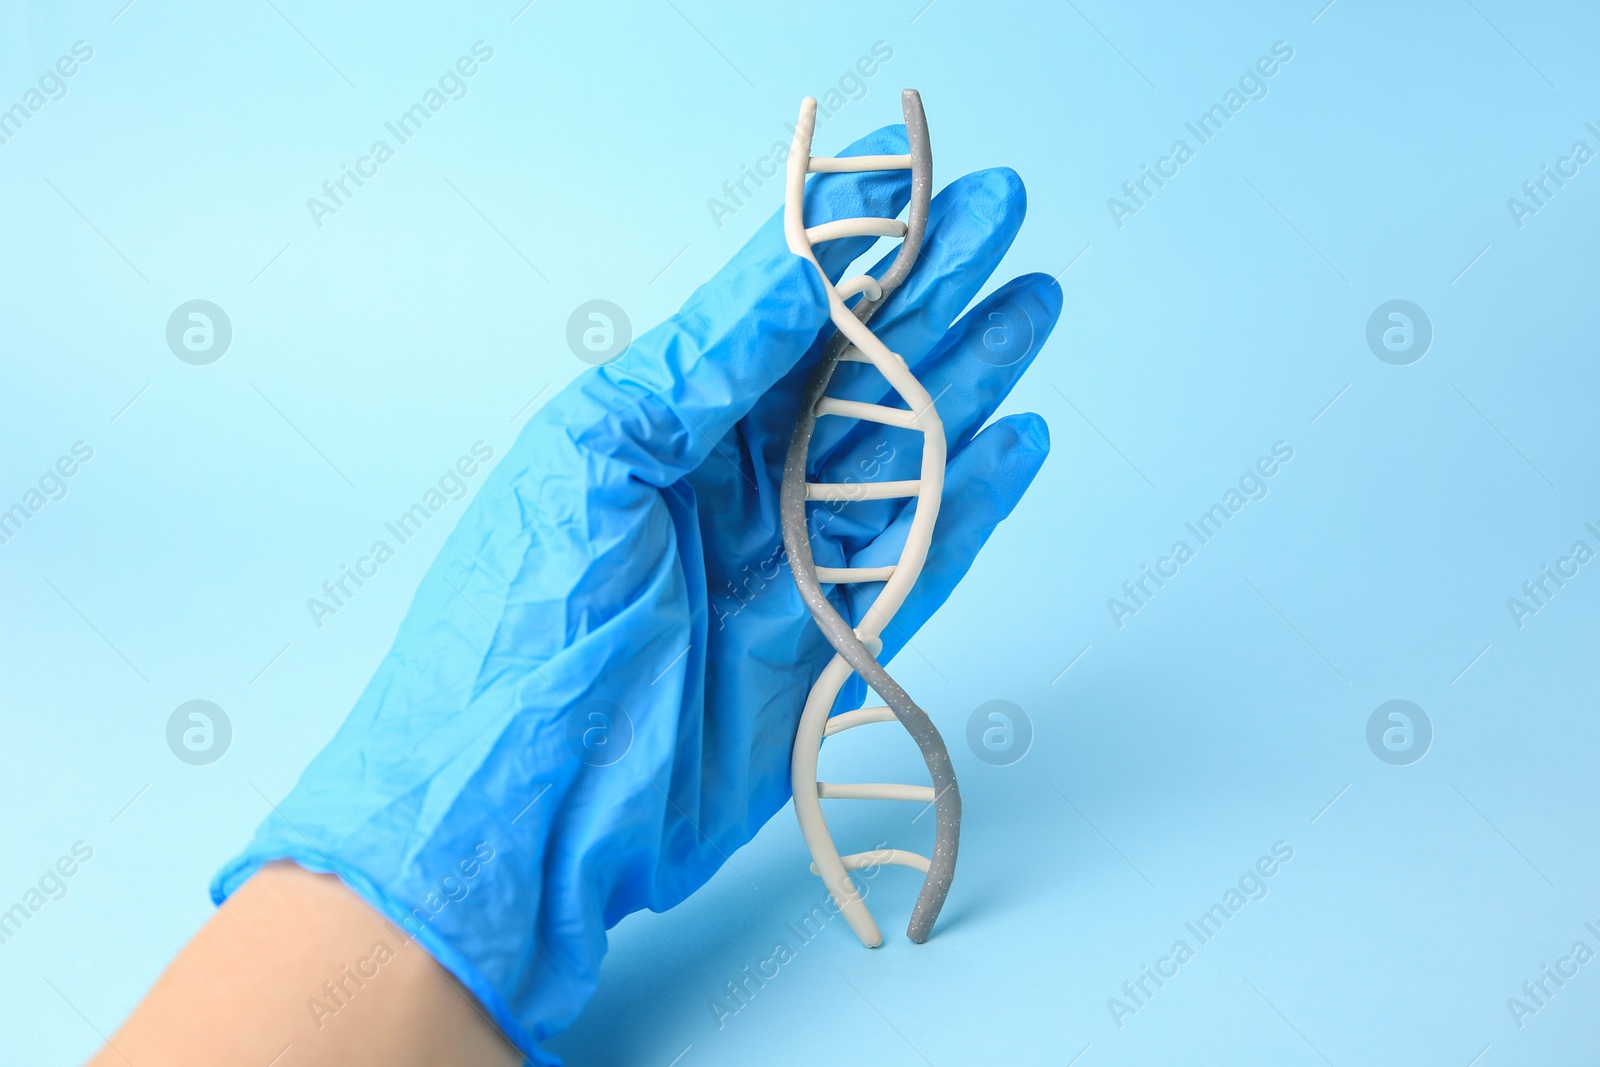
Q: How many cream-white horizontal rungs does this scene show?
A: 10